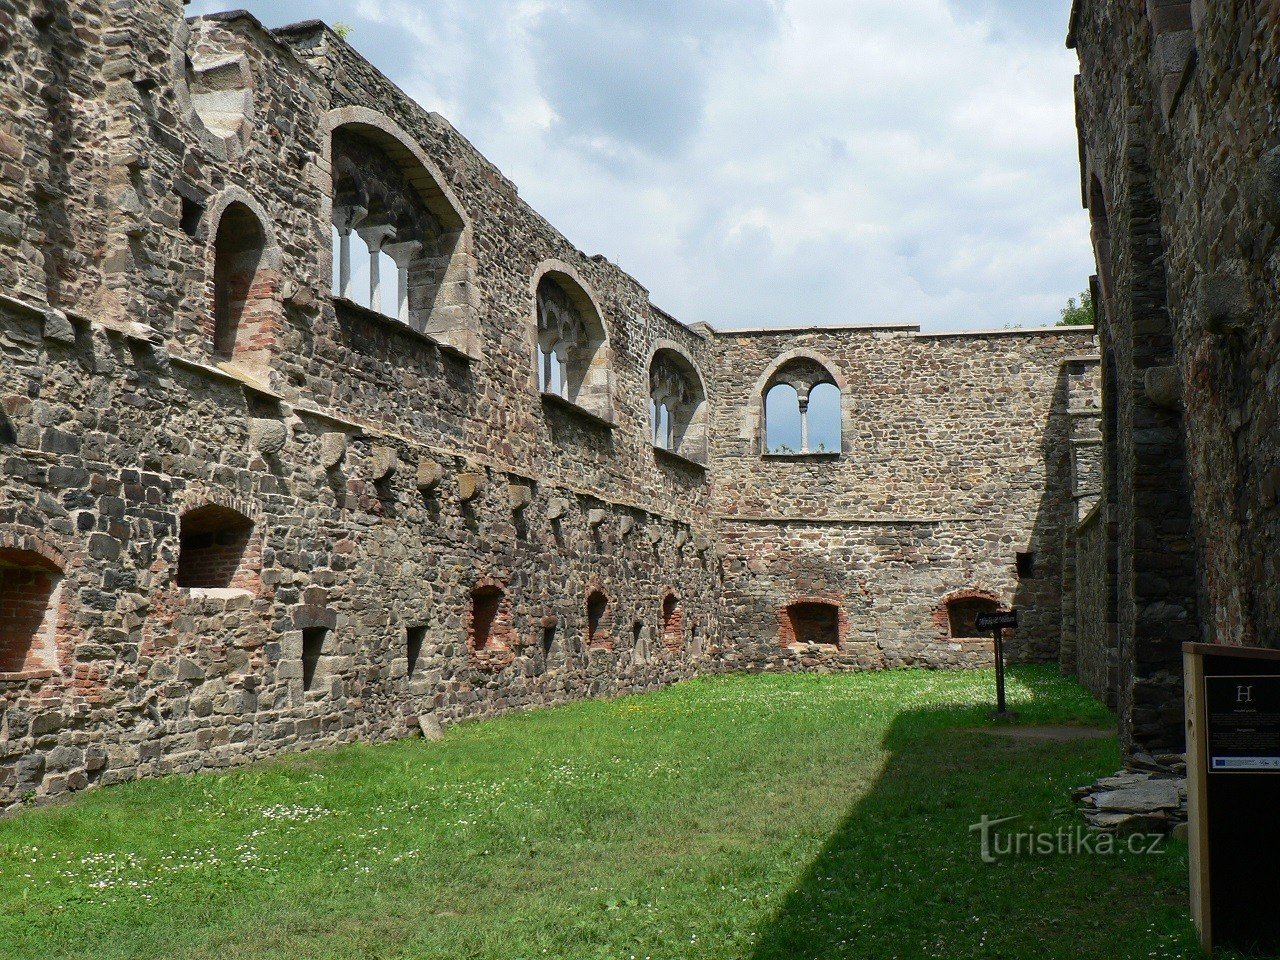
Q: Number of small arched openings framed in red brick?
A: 7